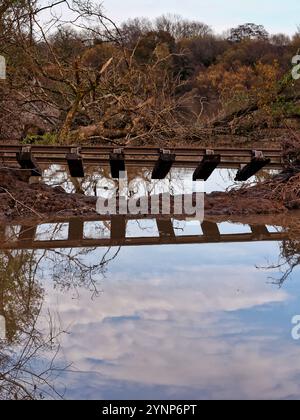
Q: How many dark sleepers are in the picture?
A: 6